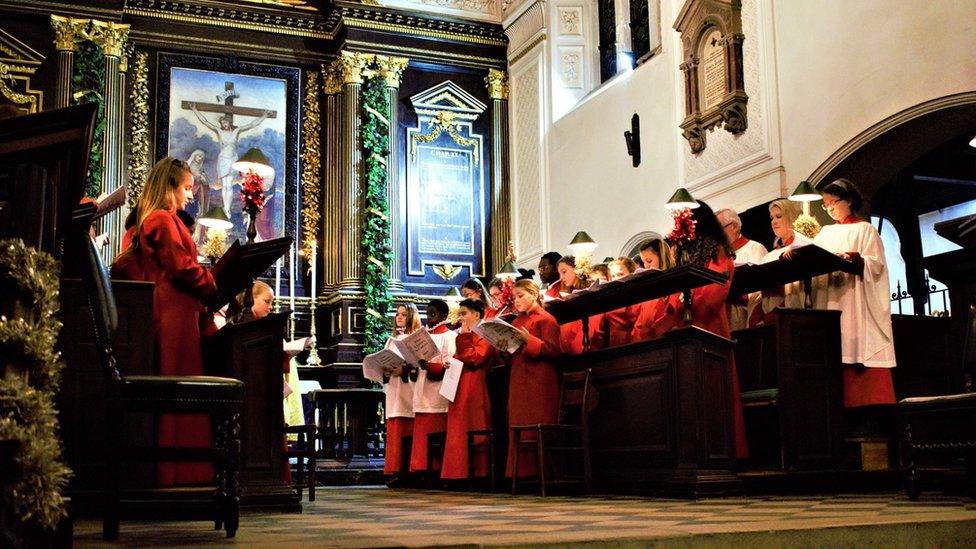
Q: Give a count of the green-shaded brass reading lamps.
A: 7